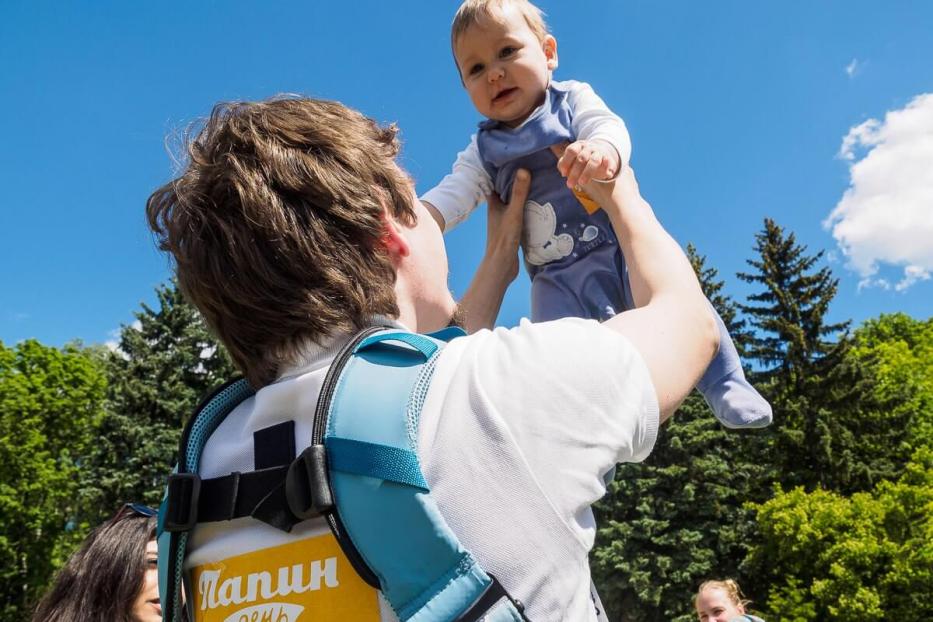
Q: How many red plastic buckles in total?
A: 0